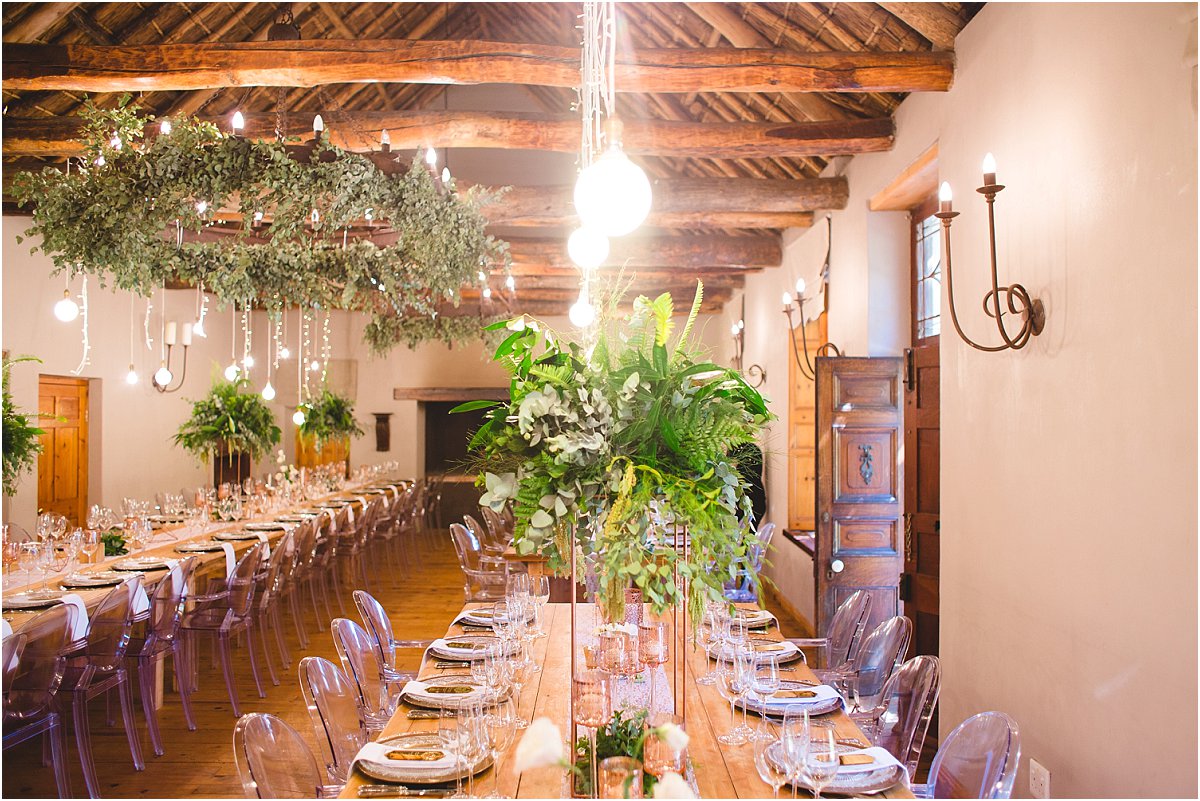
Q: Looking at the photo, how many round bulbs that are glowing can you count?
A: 13